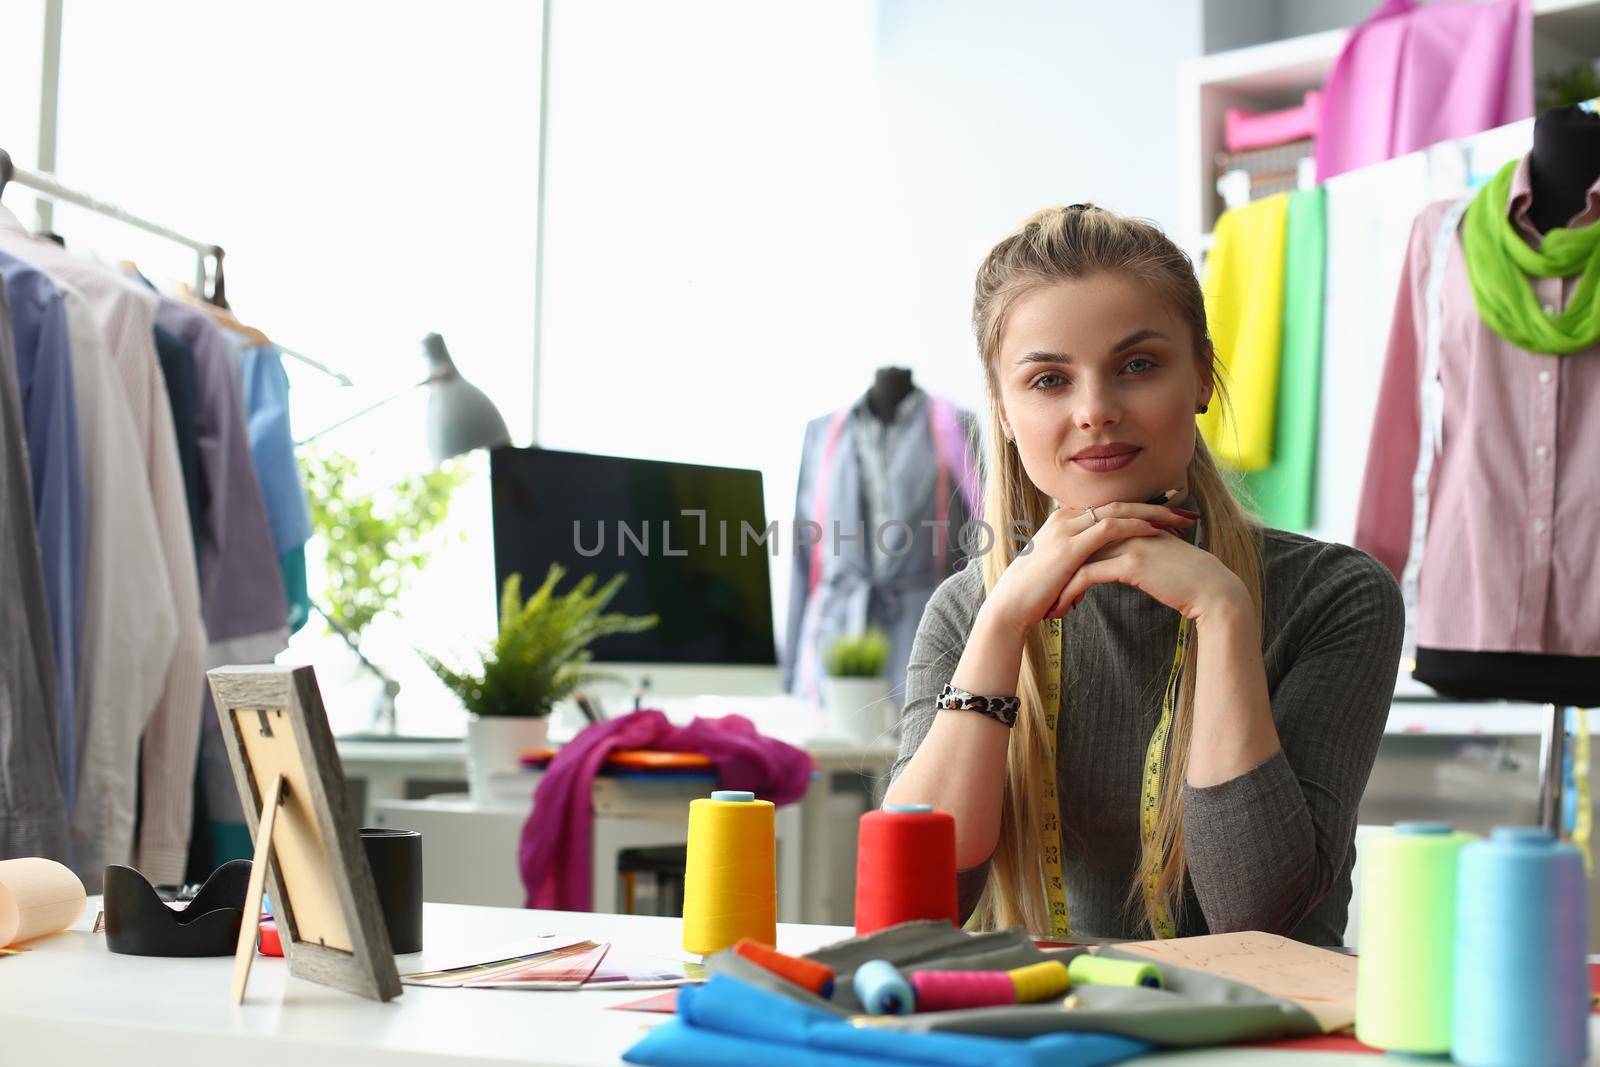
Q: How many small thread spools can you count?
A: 5